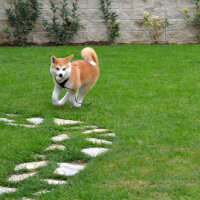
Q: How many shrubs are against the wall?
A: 5